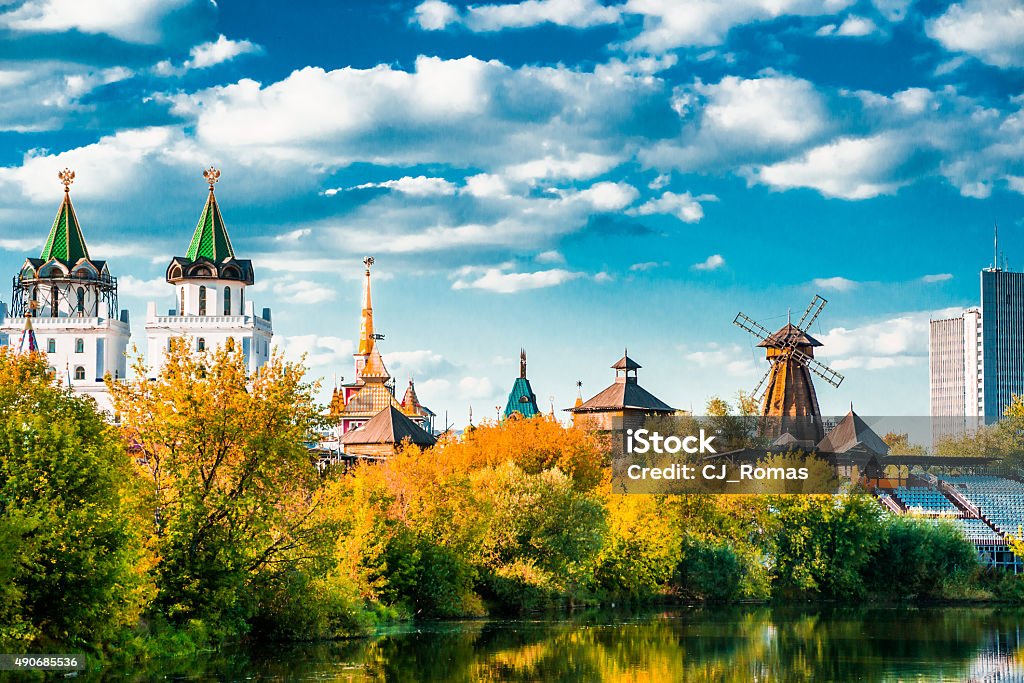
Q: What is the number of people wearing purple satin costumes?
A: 0